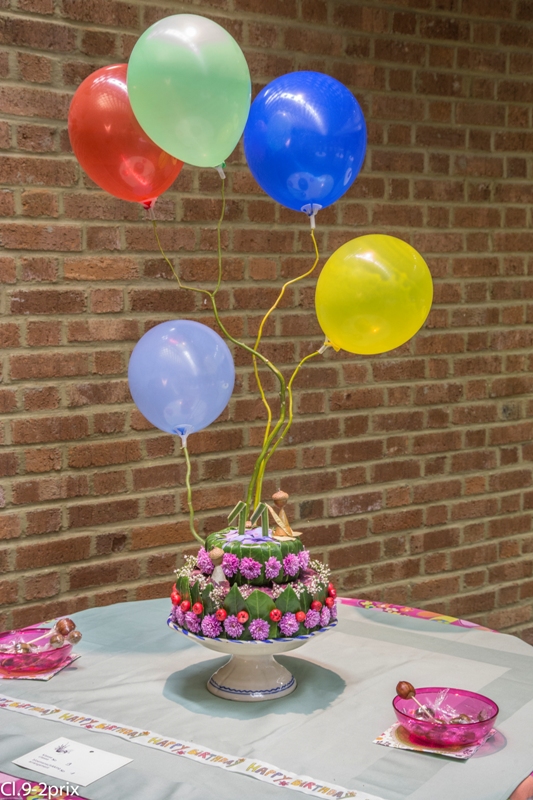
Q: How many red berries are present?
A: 13